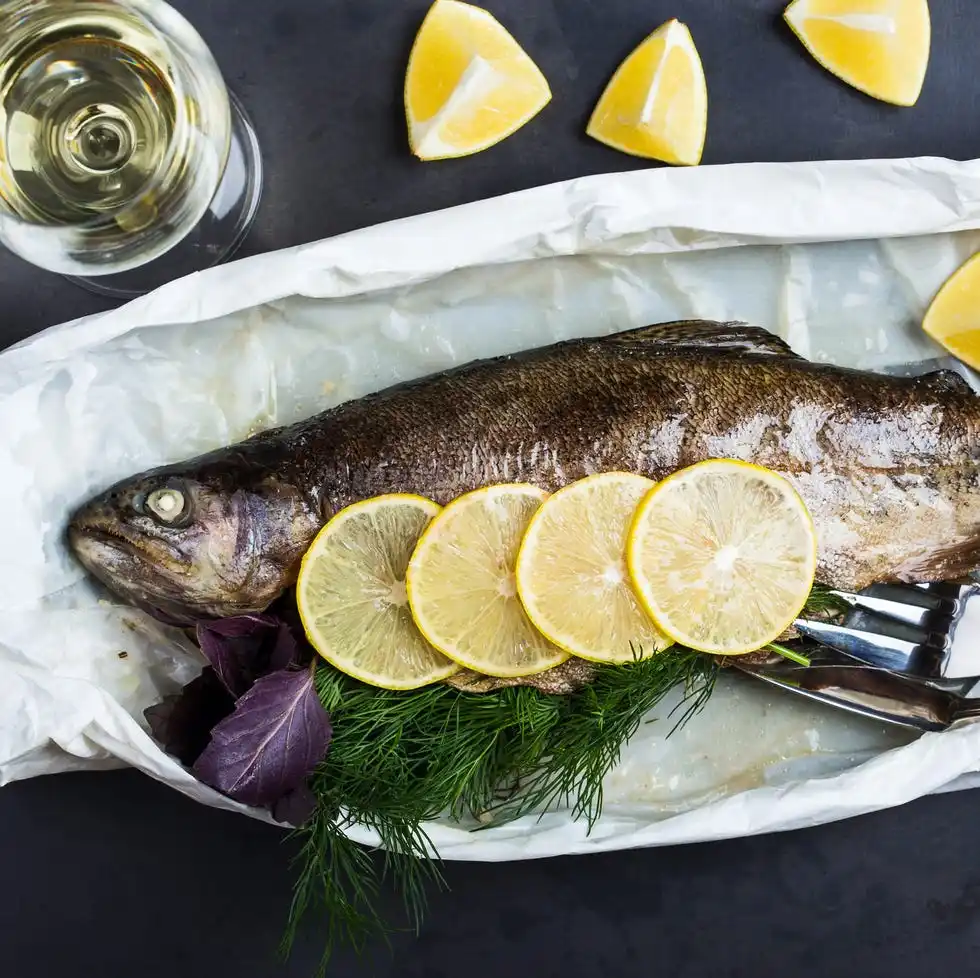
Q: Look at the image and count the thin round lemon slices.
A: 4